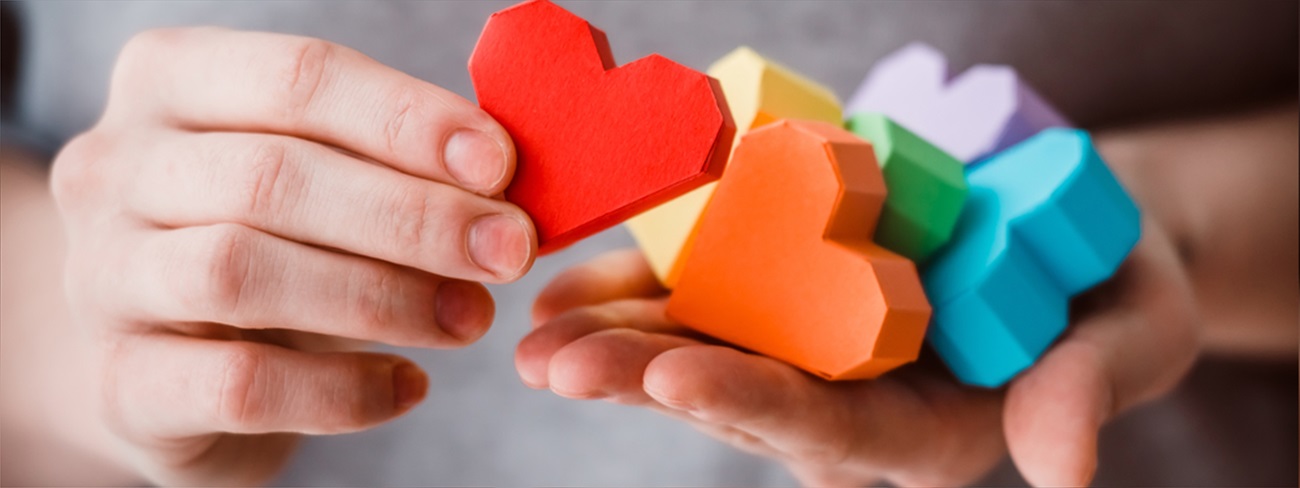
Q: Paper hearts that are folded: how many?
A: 6